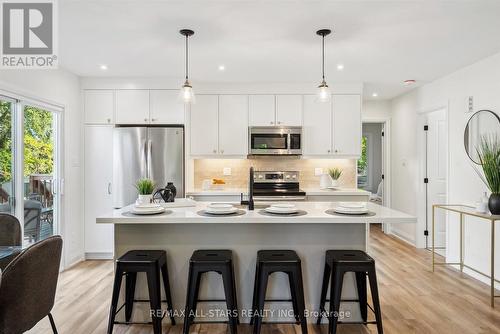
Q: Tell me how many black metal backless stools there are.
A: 4